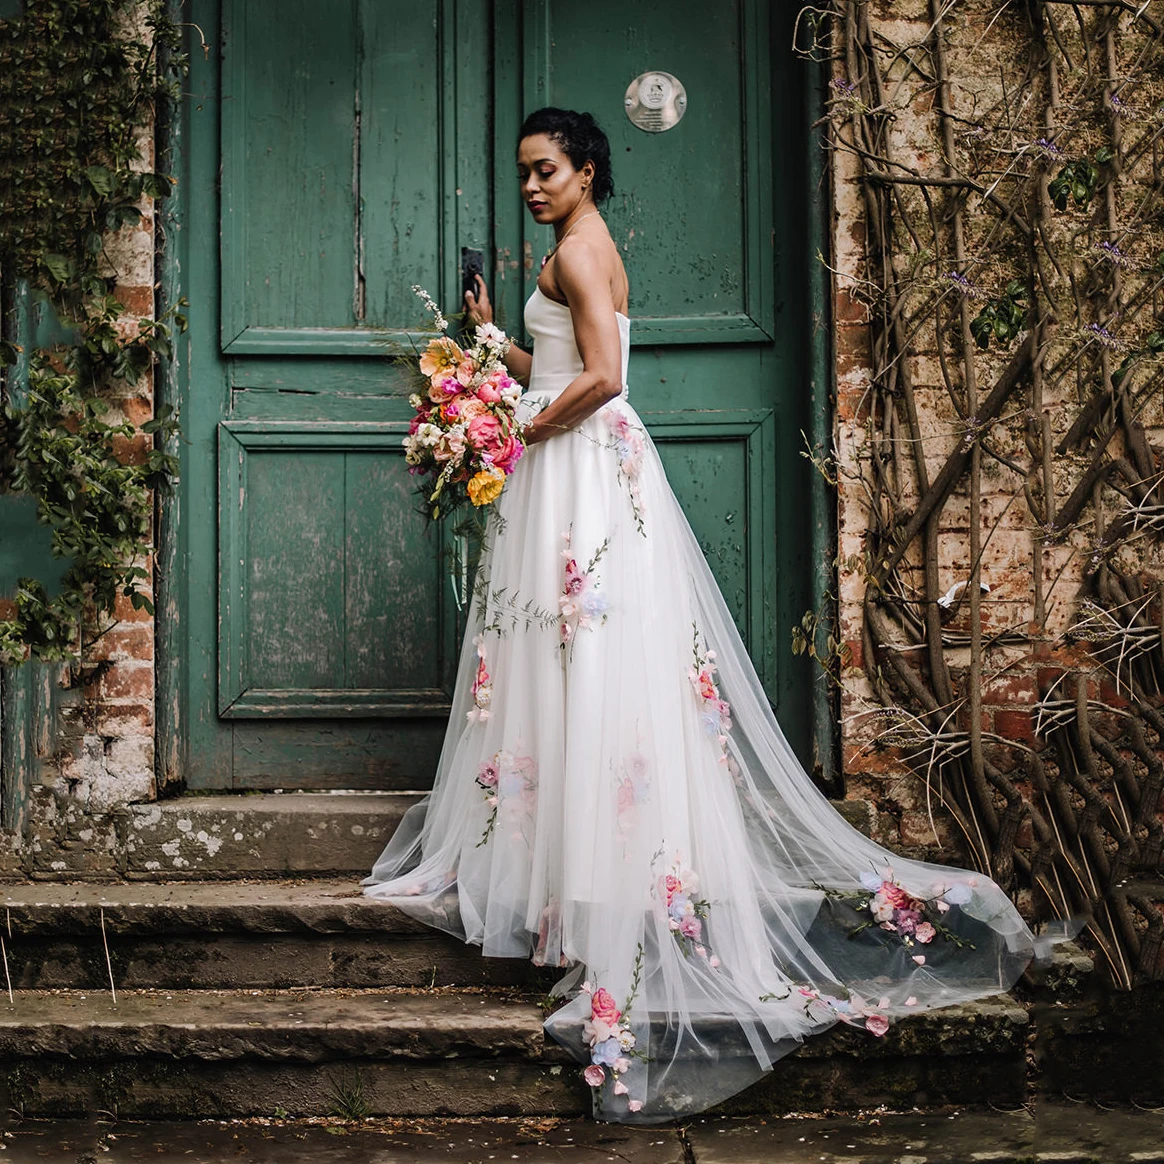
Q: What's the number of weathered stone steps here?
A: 3